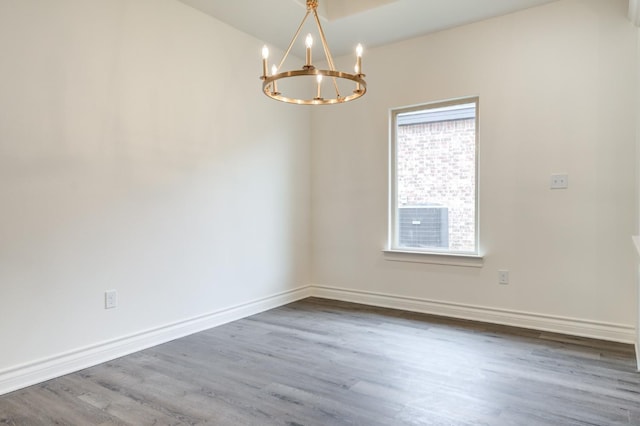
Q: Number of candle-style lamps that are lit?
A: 6